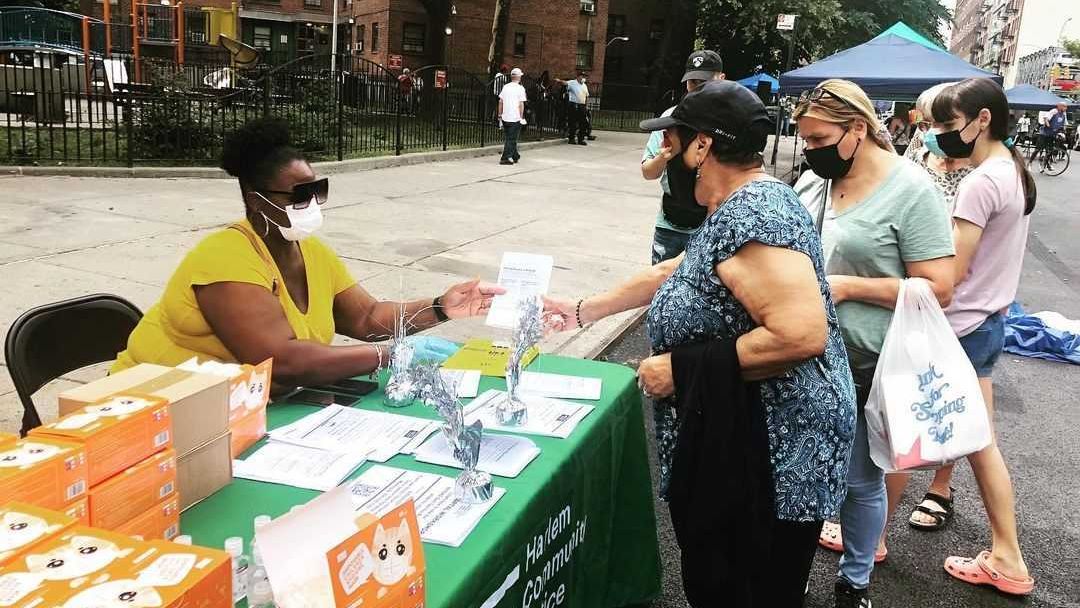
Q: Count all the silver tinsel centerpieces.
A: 3